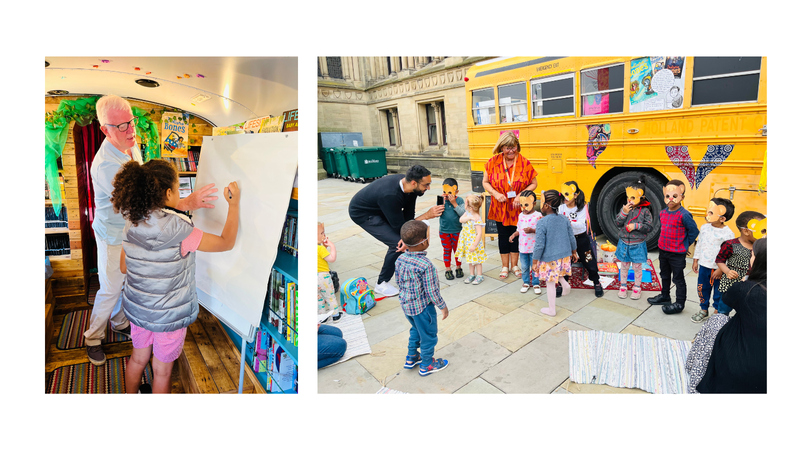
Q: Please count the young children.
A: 12